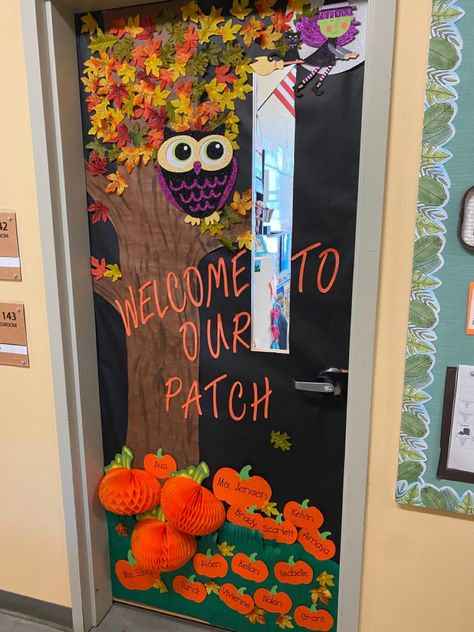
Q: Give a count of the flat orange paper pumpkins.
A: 14